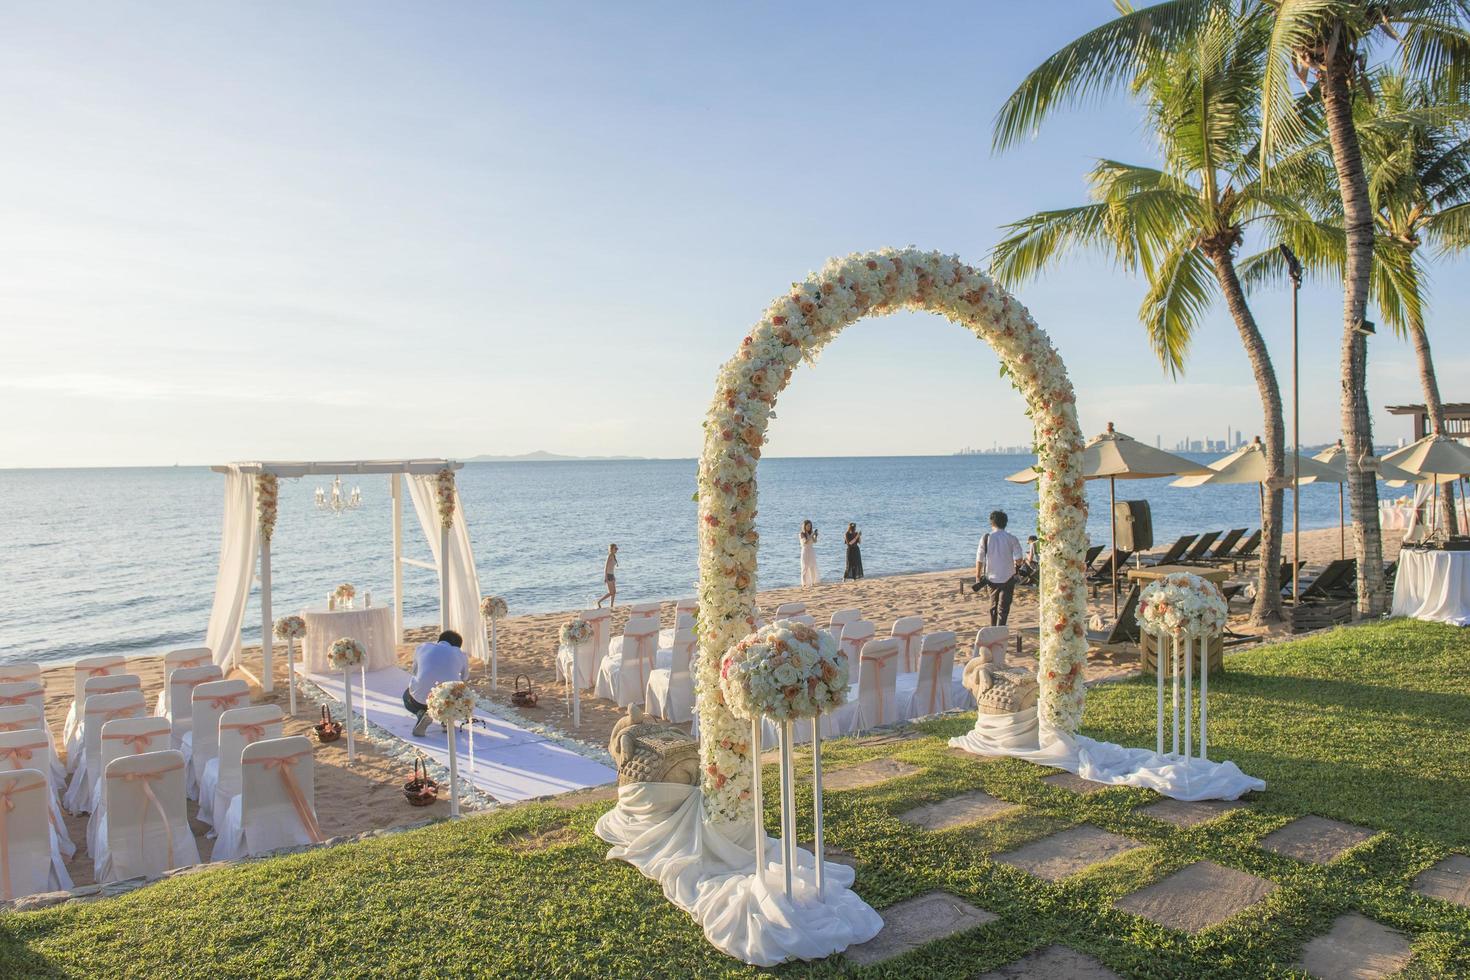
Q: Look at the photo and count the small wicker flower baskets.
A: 3